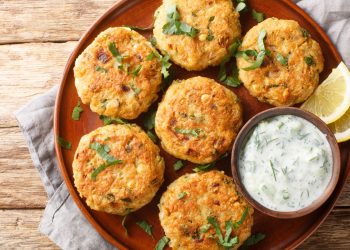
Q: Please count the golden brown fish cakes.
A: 6